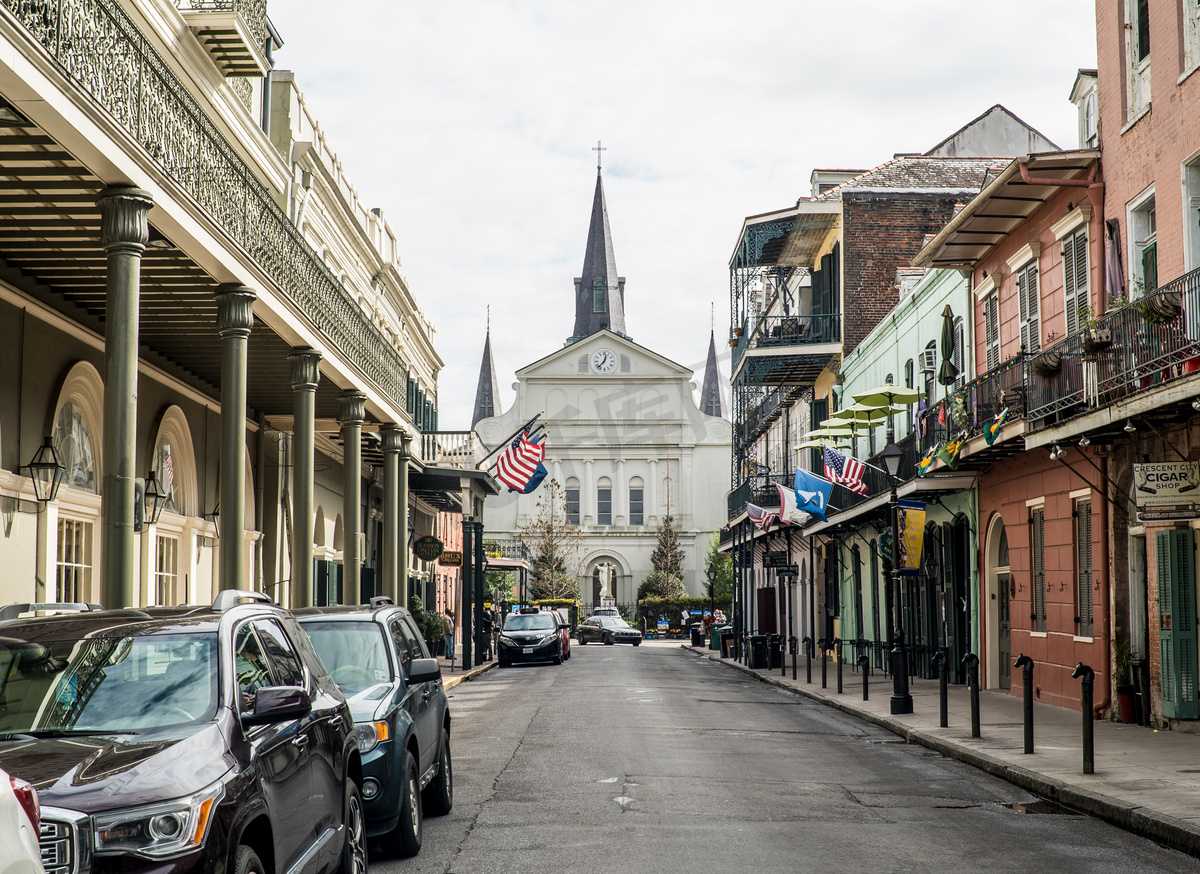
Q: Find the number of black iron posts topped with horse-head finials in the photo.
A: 11